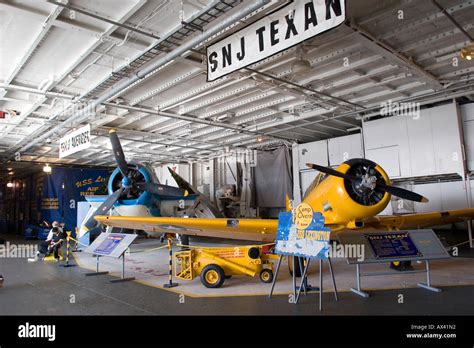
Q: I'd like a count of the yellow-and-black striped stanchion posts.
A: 3